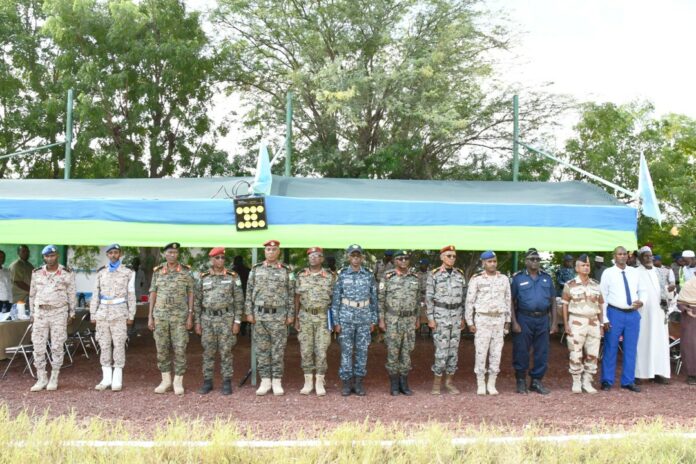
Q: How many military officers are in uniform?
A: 12